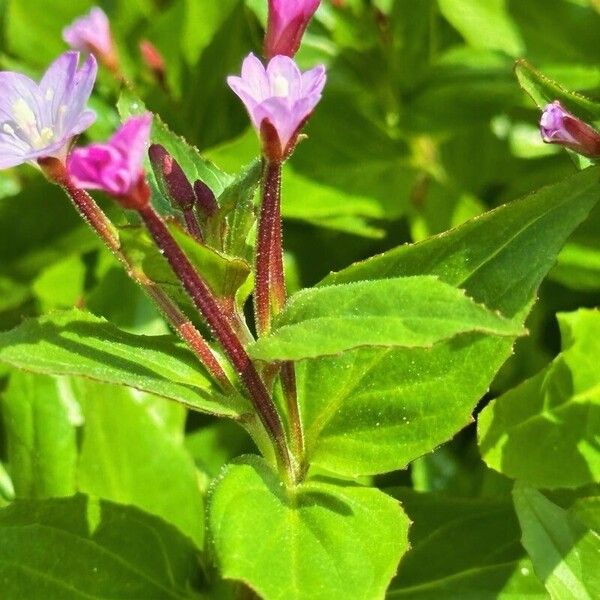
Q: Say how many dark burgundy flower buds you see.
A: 2